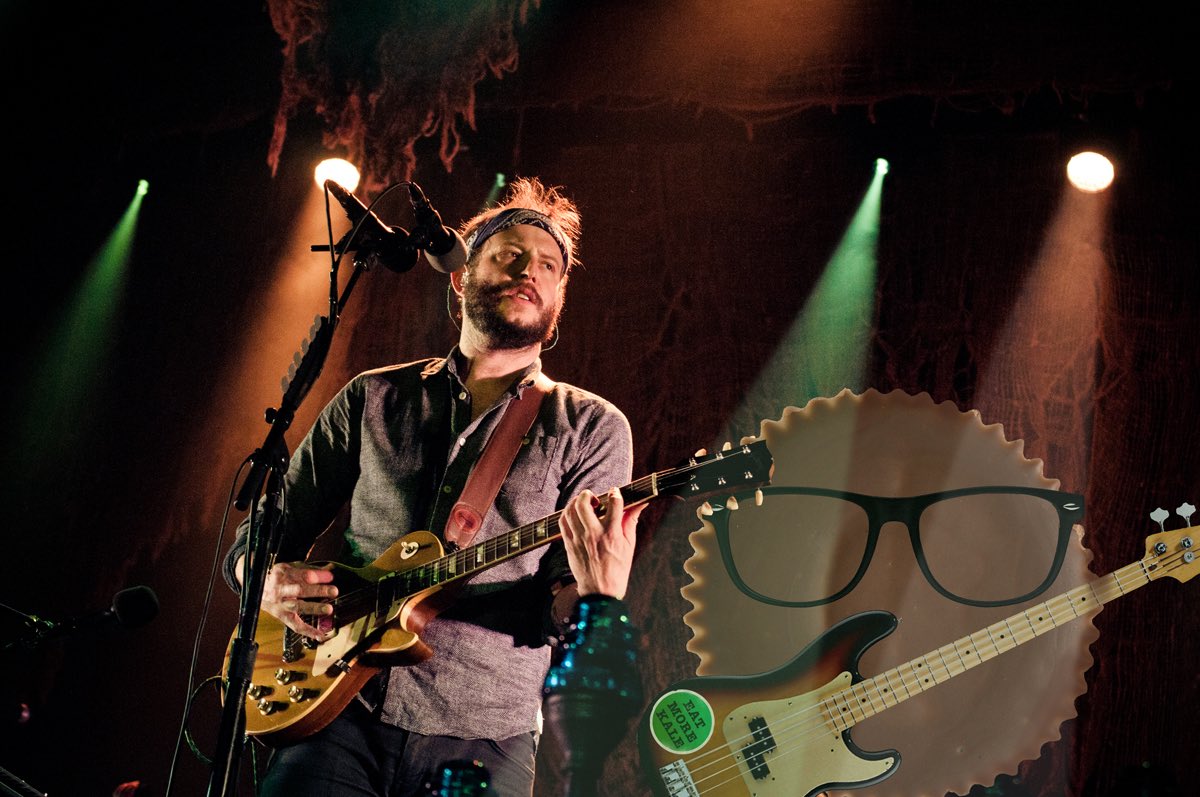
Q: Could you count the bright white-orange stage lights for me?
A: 2